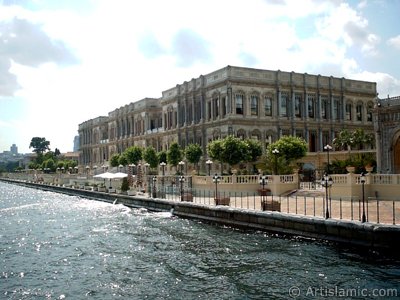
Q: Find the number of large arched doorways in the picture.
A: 1